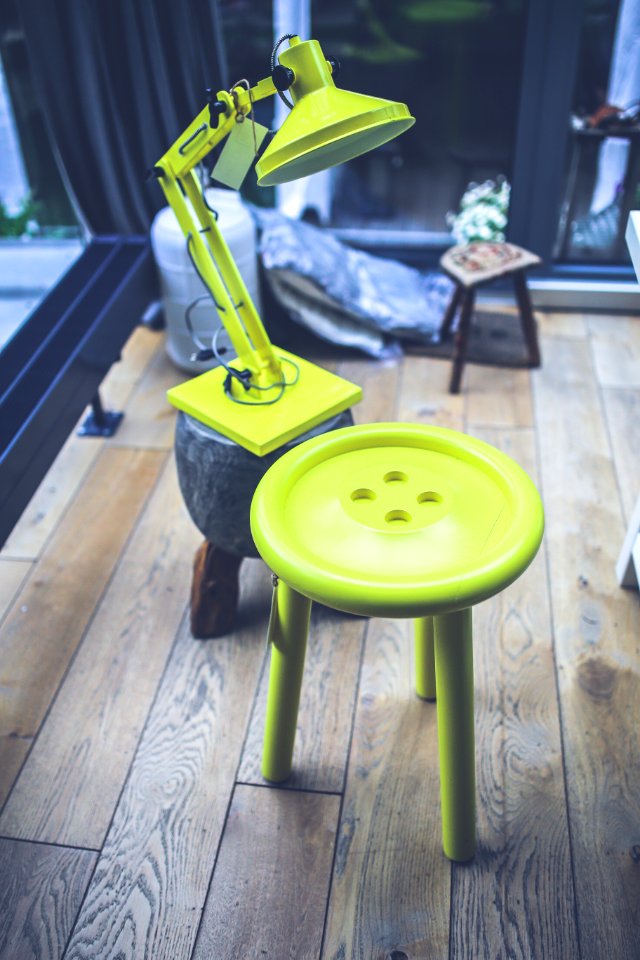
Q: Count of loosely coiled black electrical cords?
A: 1